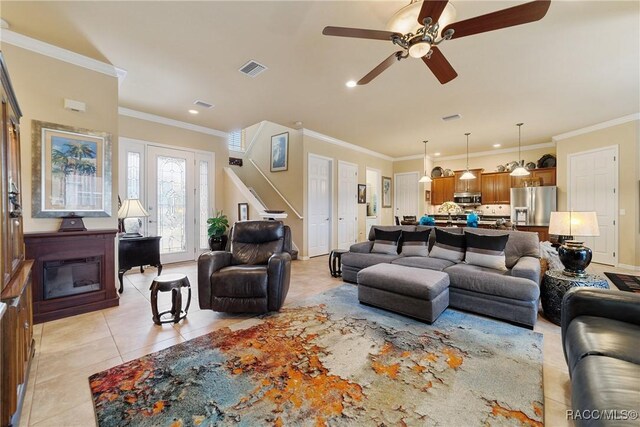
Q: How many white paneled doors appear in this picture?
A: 4